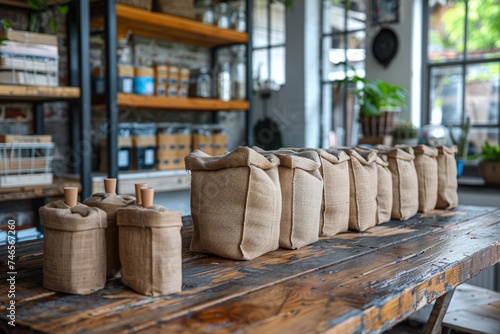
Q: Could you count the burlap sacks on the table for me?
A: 11